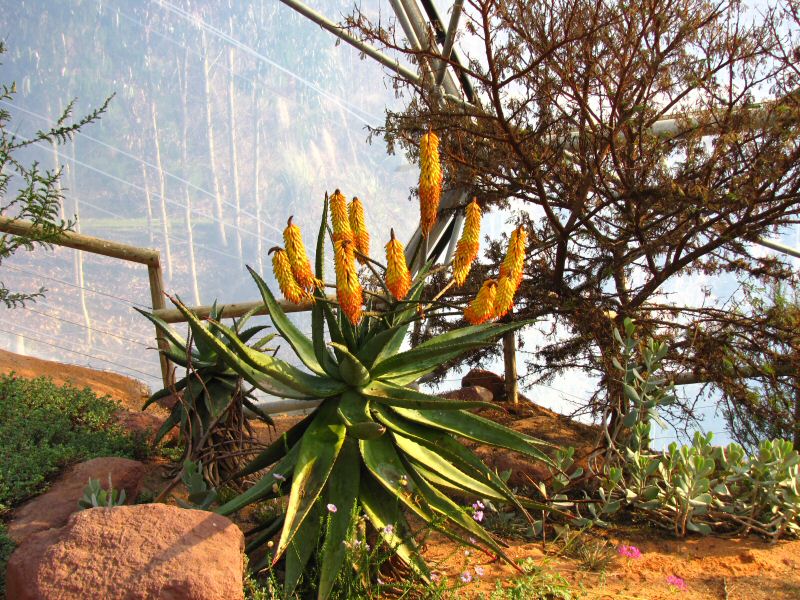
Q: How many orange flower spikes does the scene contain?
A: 11